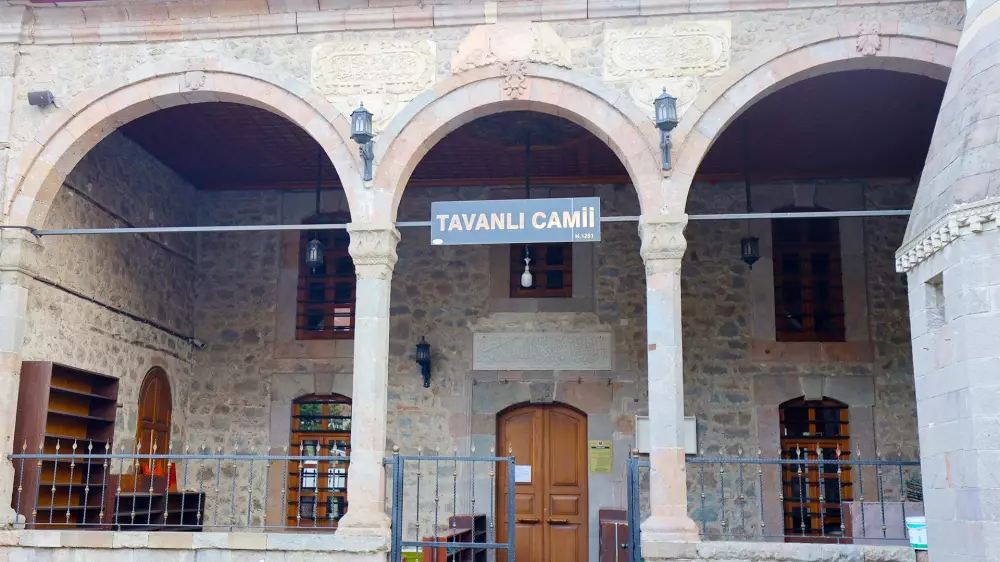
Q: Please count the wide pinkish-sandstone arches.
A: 3